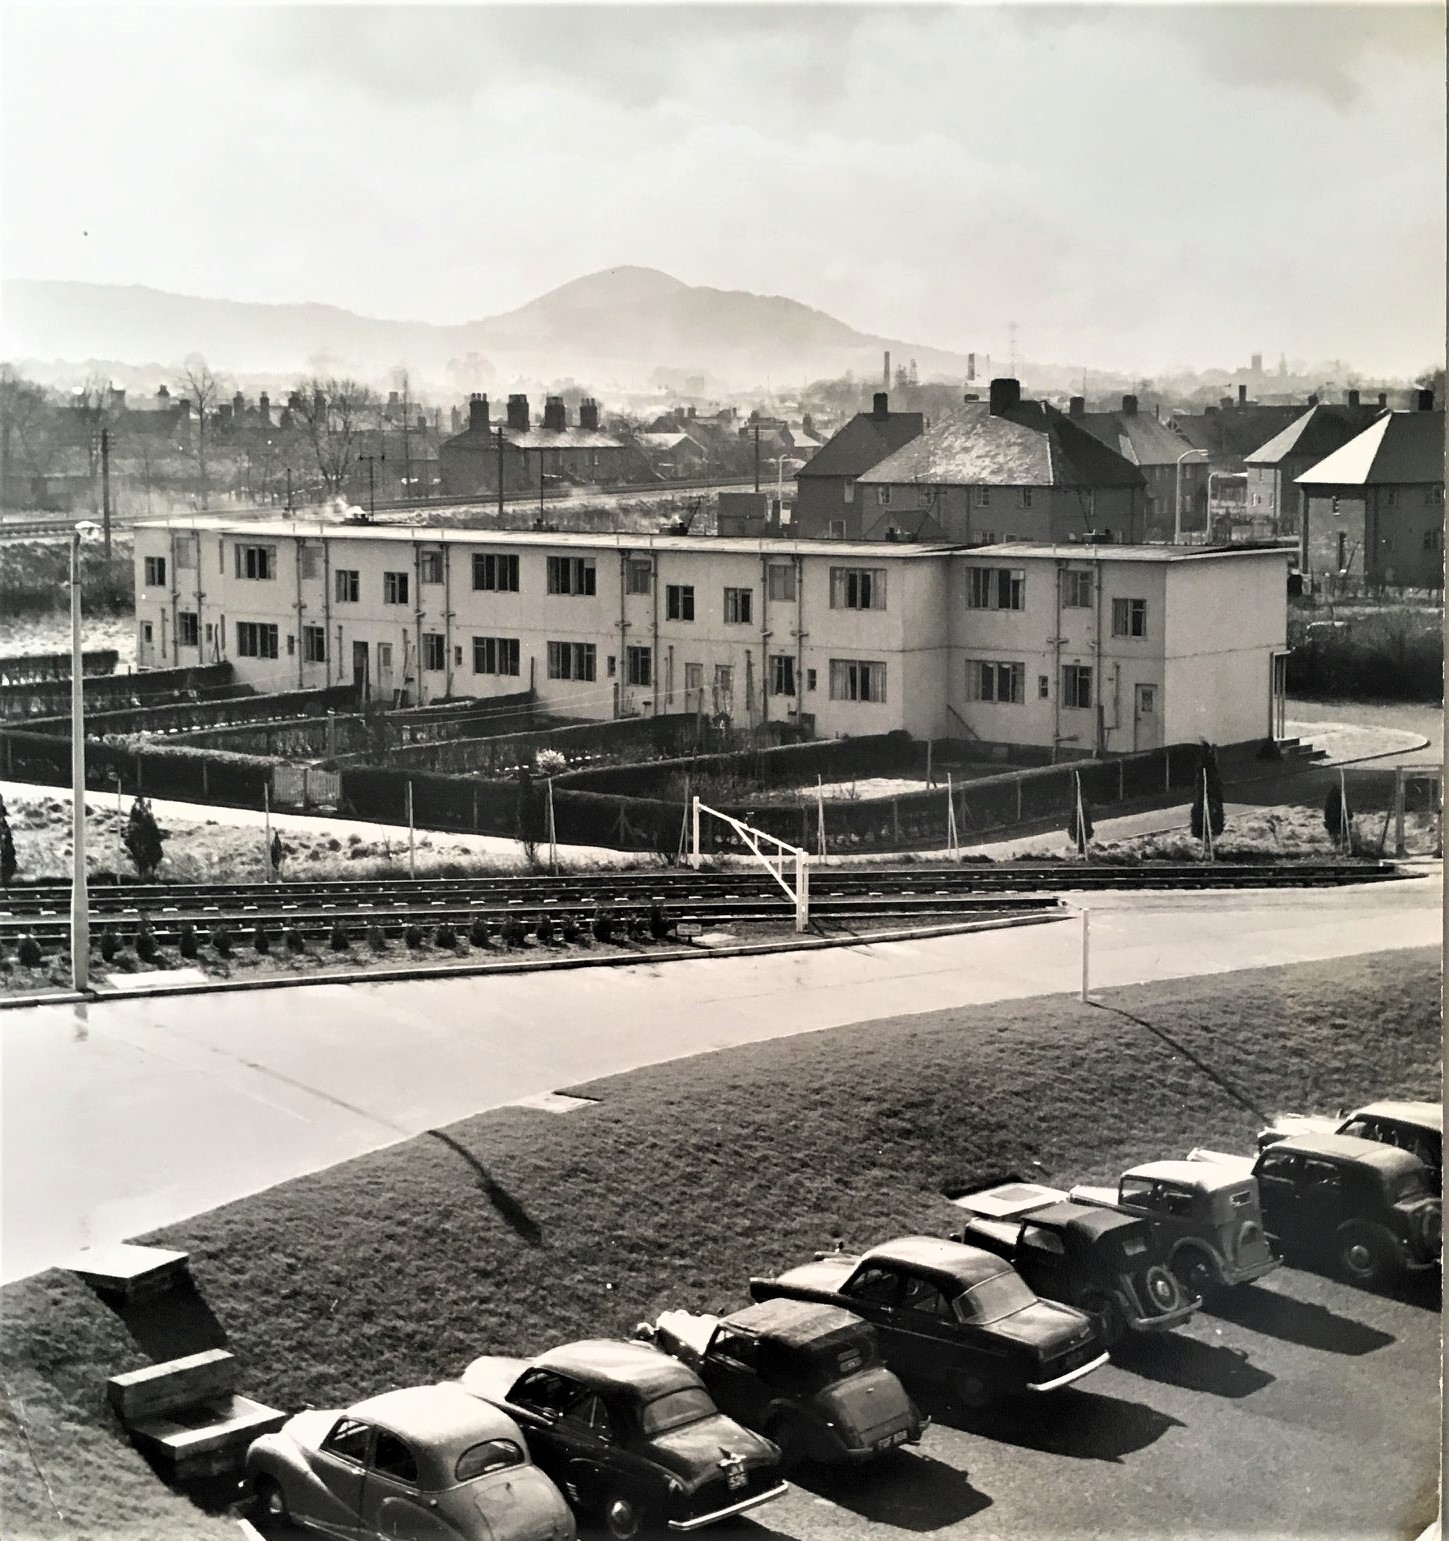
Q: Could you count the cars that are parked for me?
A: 8